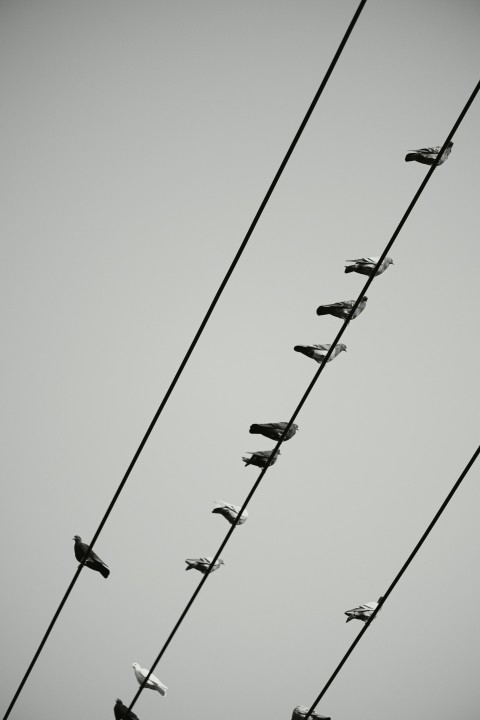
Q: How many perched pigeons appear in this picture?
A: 13